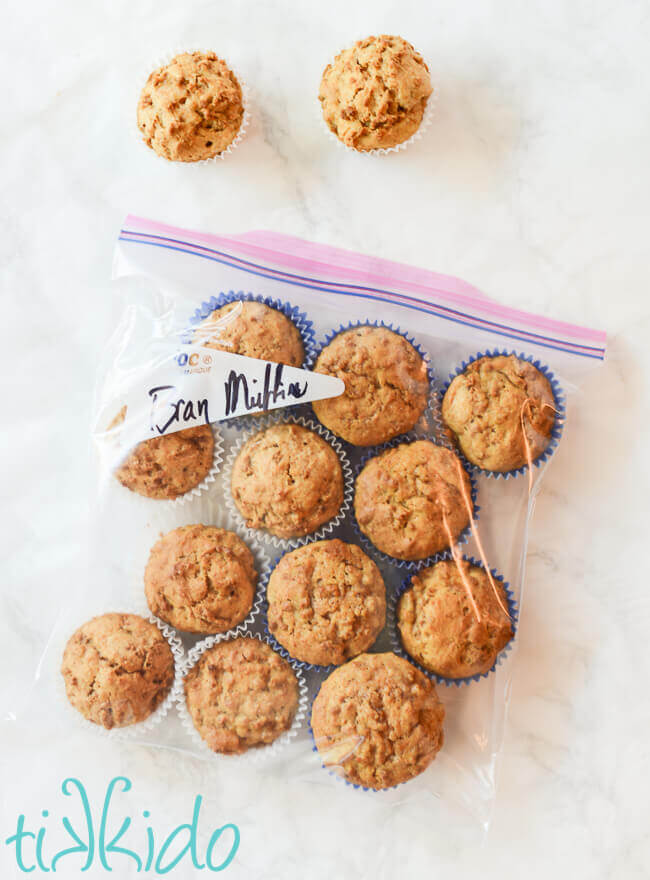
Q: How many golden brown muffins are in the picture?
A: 14